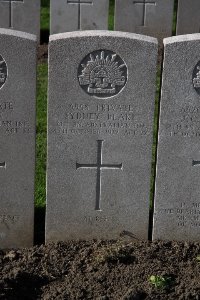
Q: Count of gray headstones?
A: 7